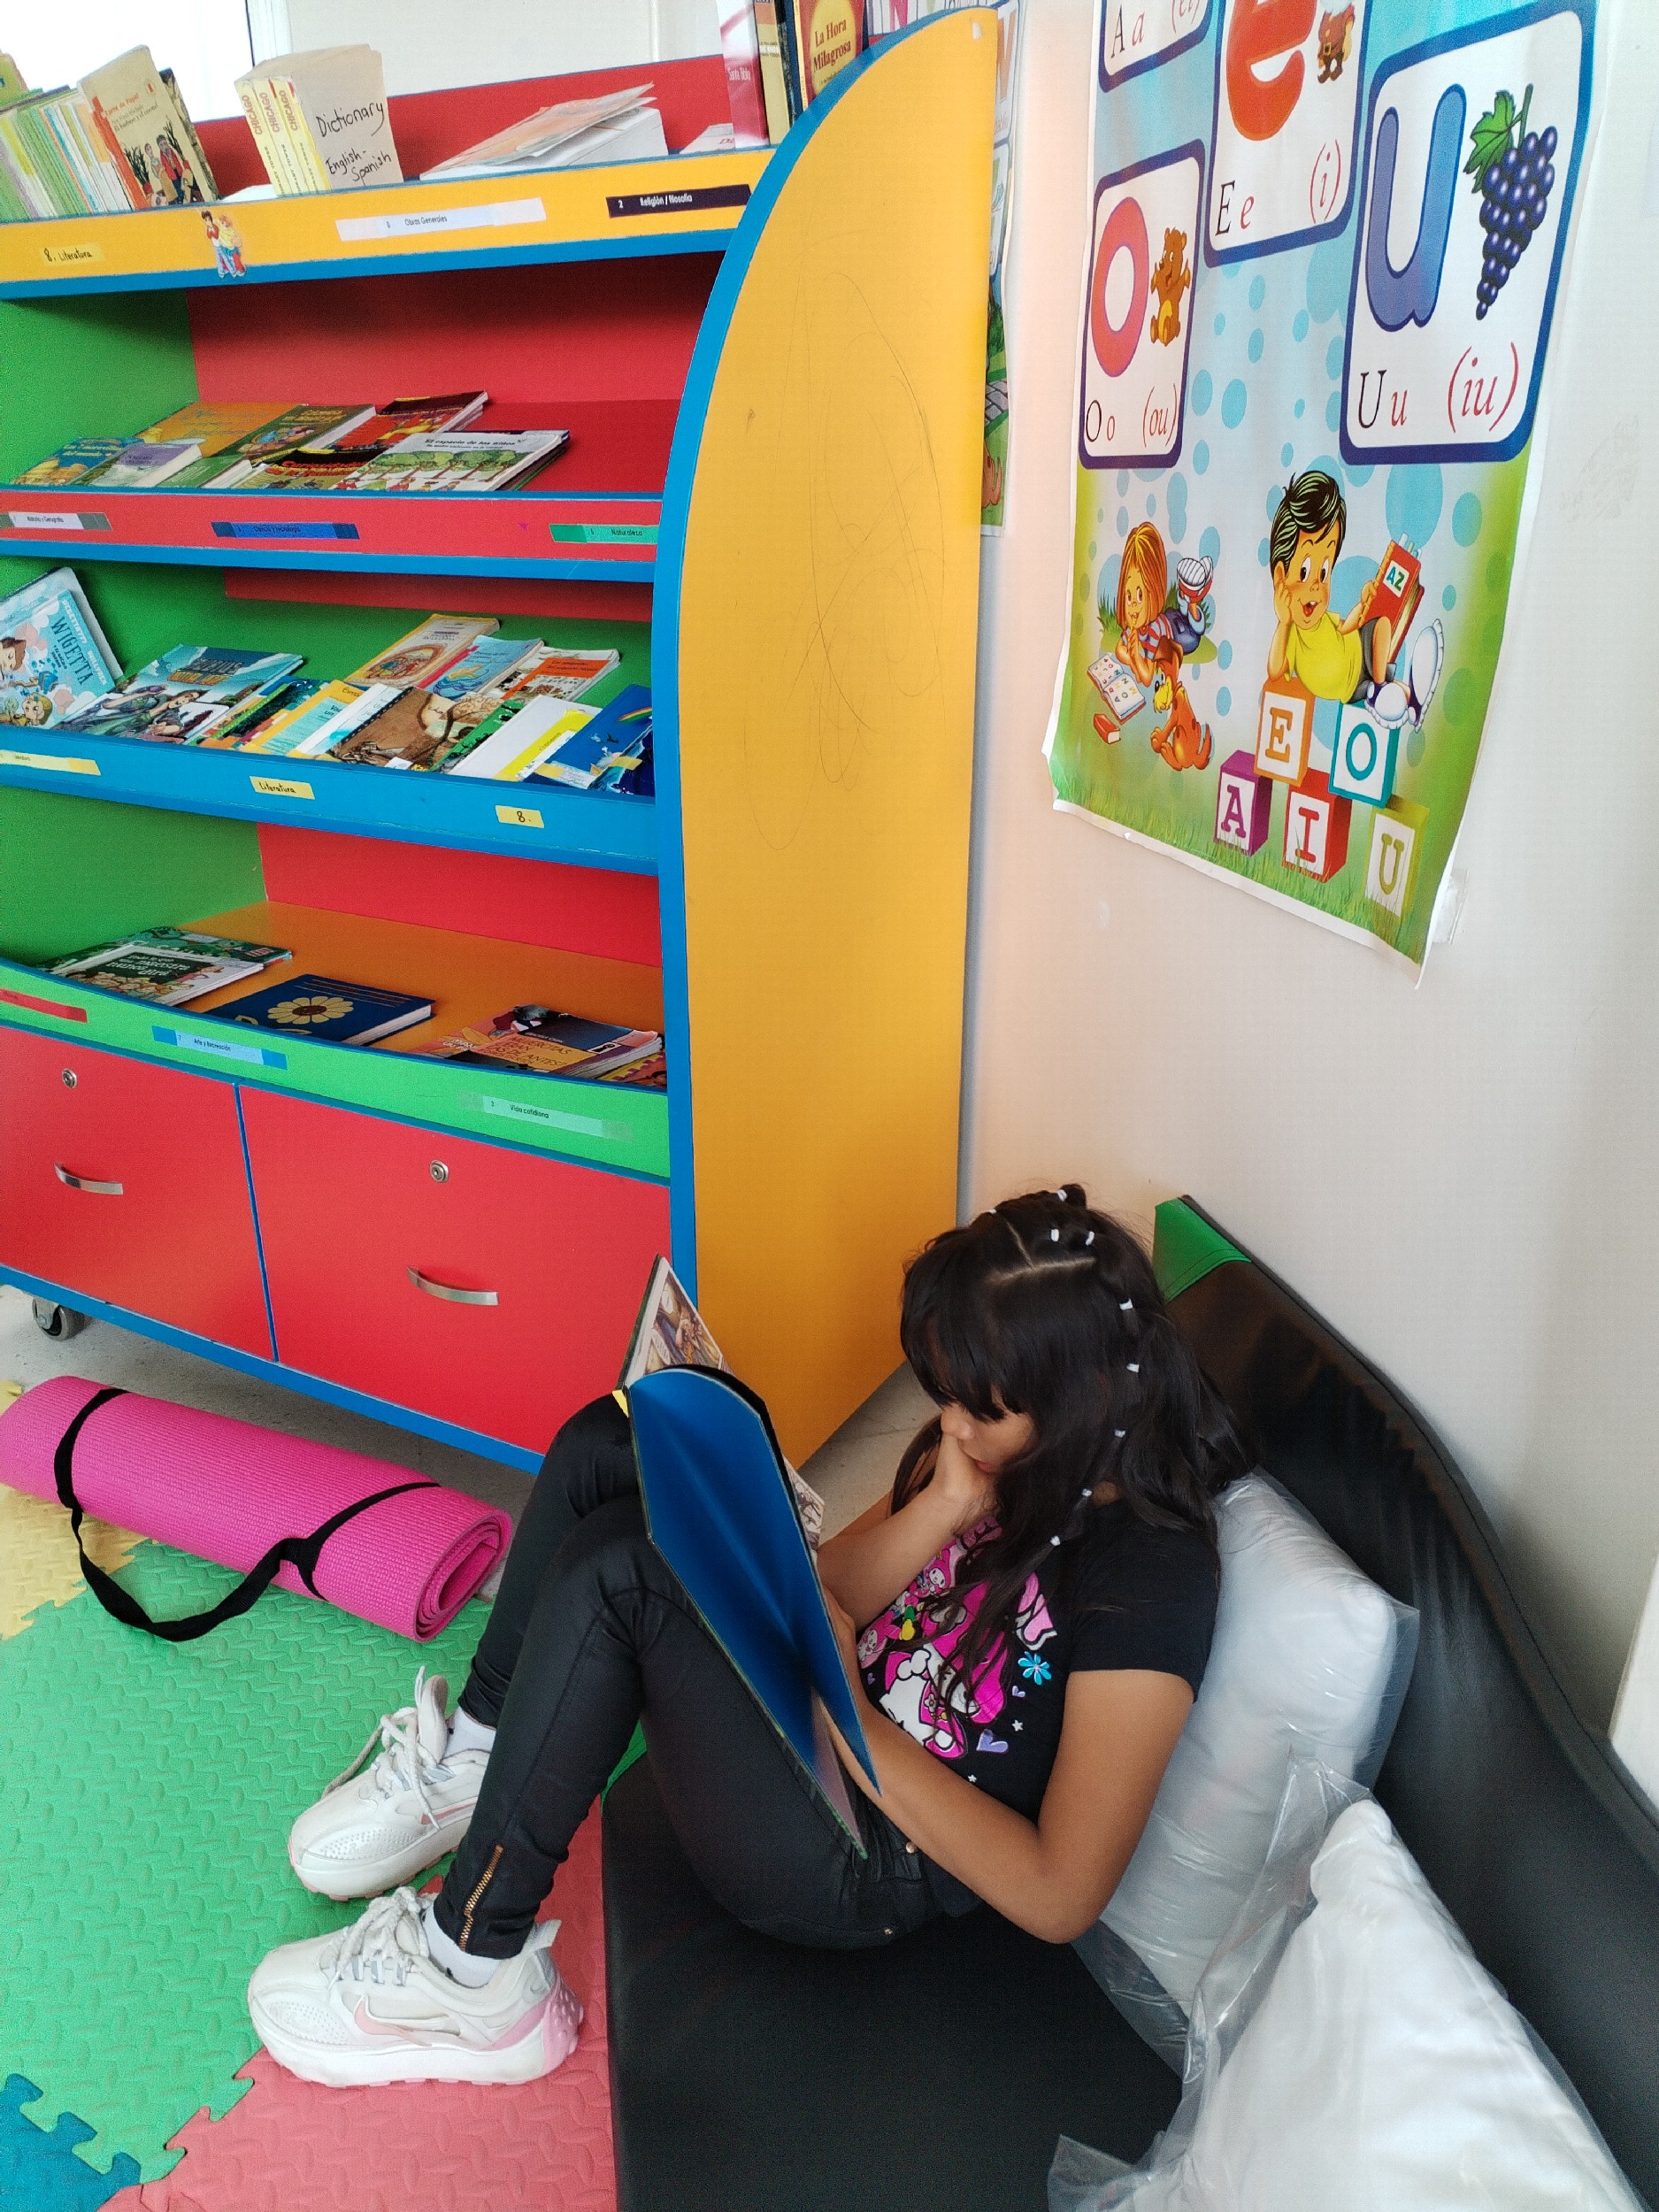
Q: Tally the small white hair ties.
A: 9